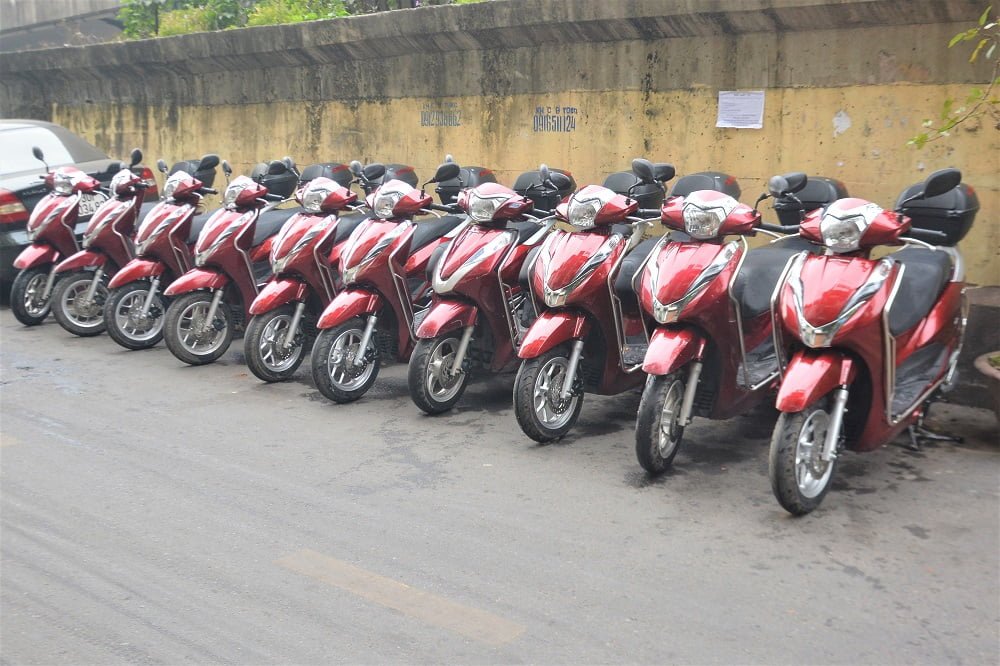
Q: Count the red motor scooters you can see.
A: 10